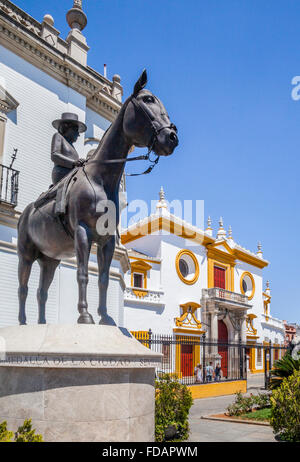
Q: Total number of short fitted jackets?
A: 1